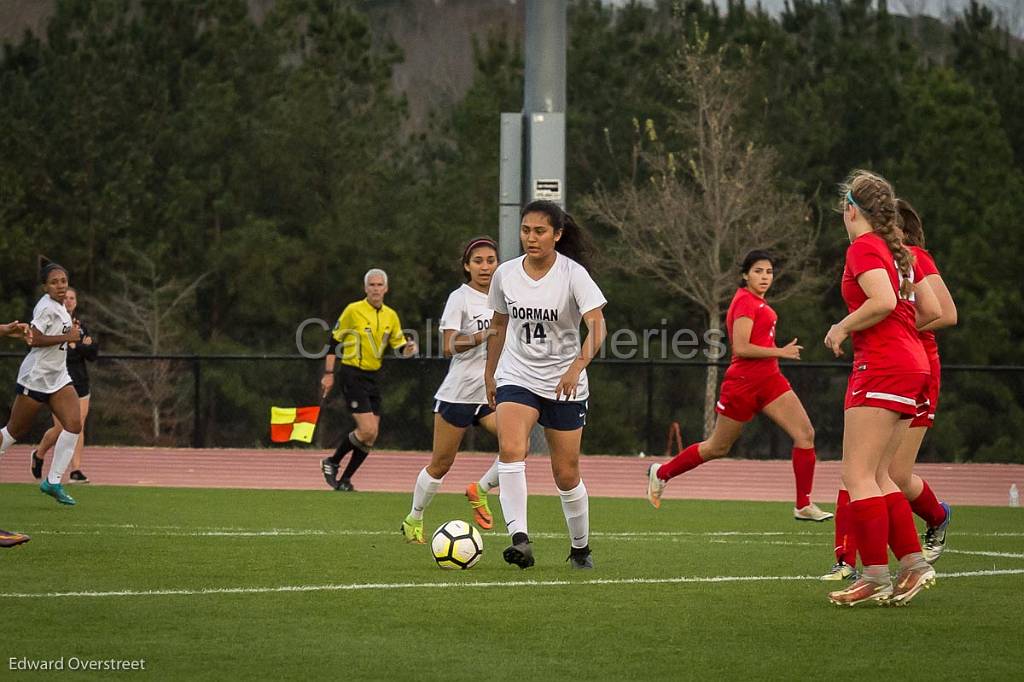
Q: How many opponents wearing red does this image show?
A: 3